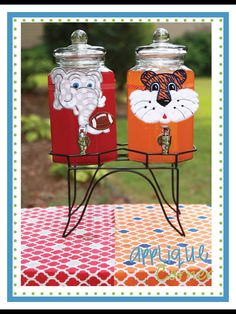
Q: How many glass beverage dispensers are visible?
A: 2